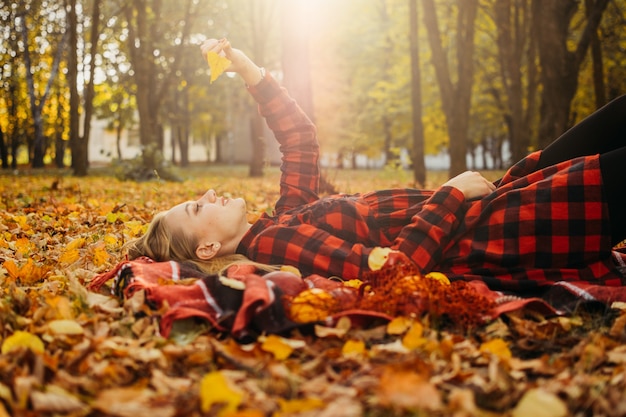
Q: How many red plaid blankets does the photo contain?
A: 1